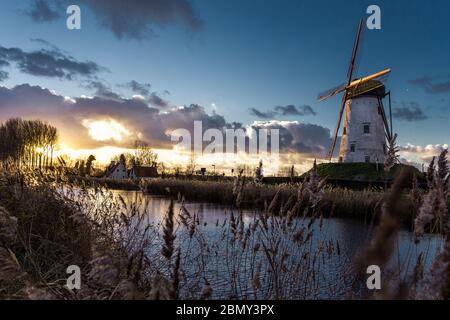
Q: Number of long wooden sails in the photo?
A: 4